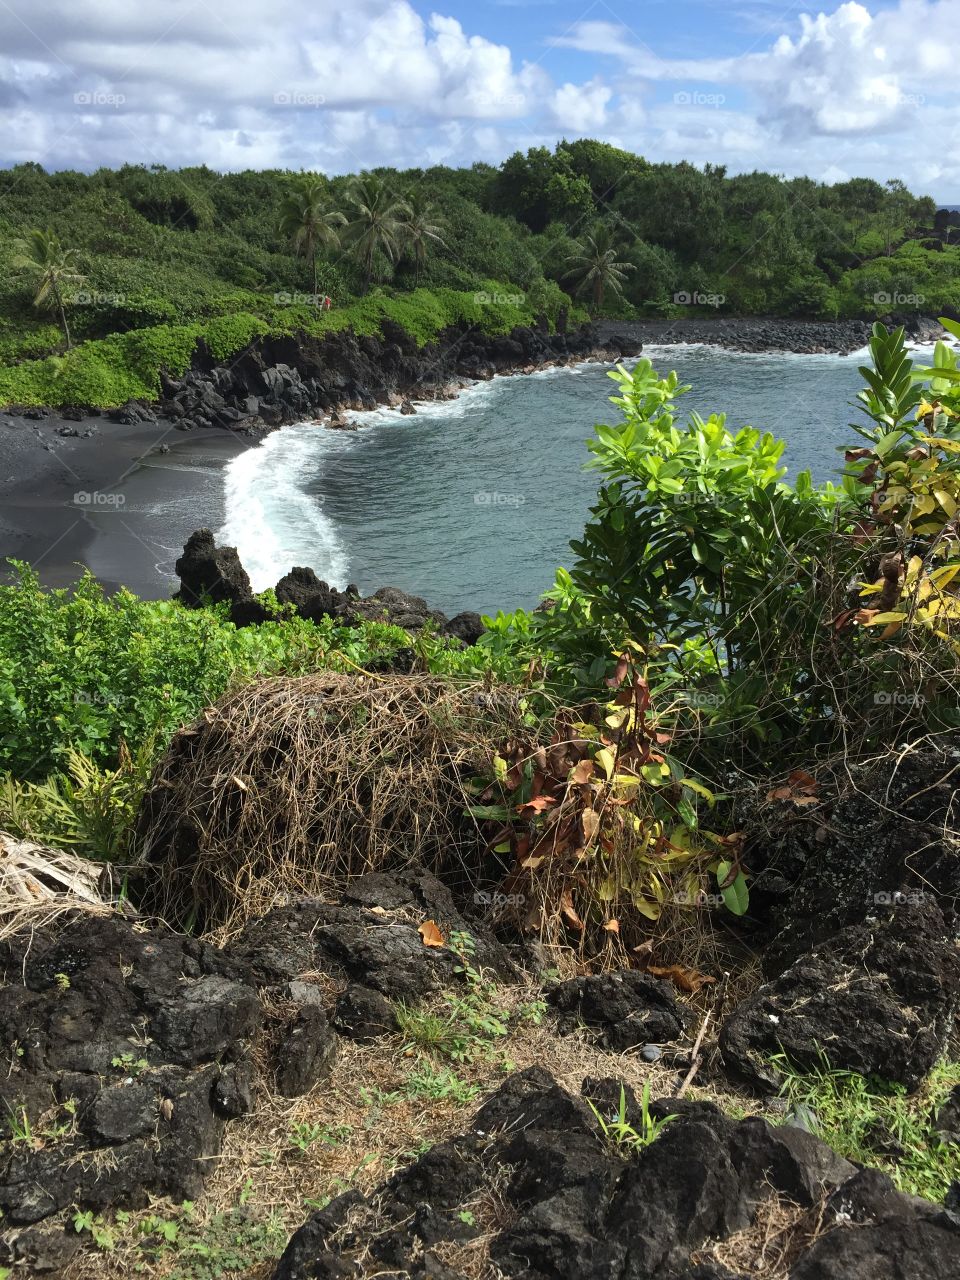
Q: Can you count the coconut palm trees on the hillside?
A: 5